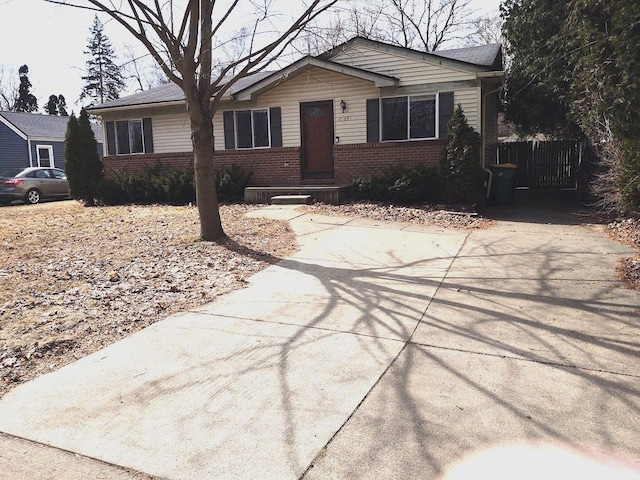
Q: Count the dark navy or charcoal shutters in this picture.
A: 6